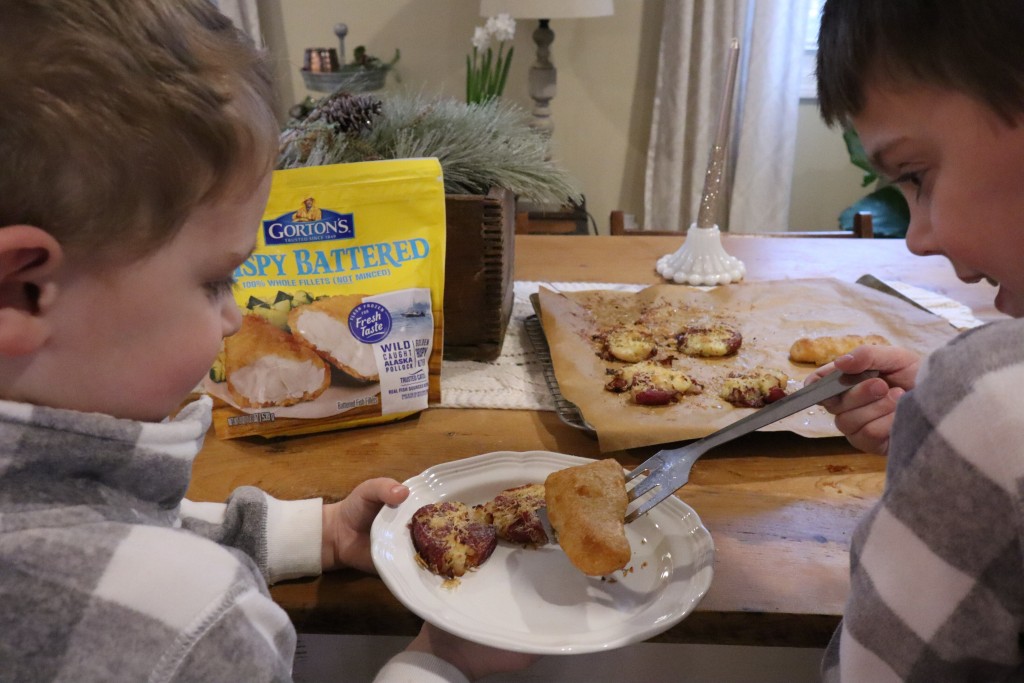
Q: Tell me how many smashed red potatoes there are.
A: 6